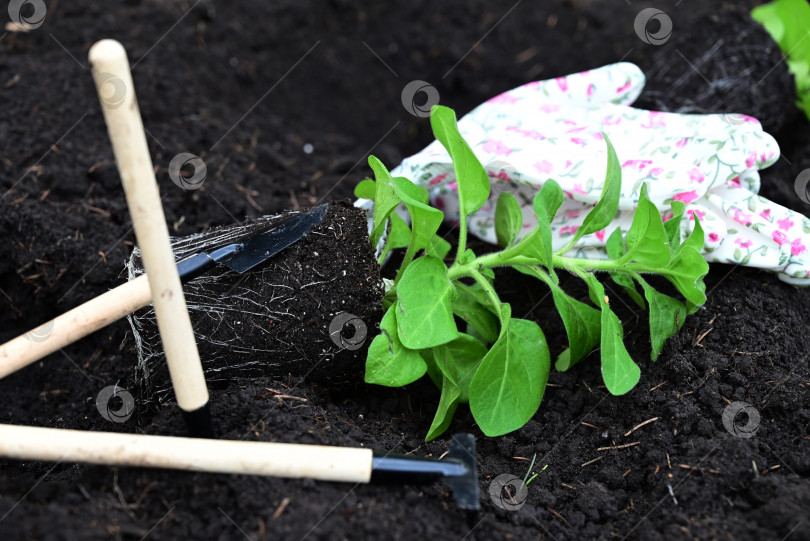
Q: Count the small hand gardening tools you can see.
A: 3